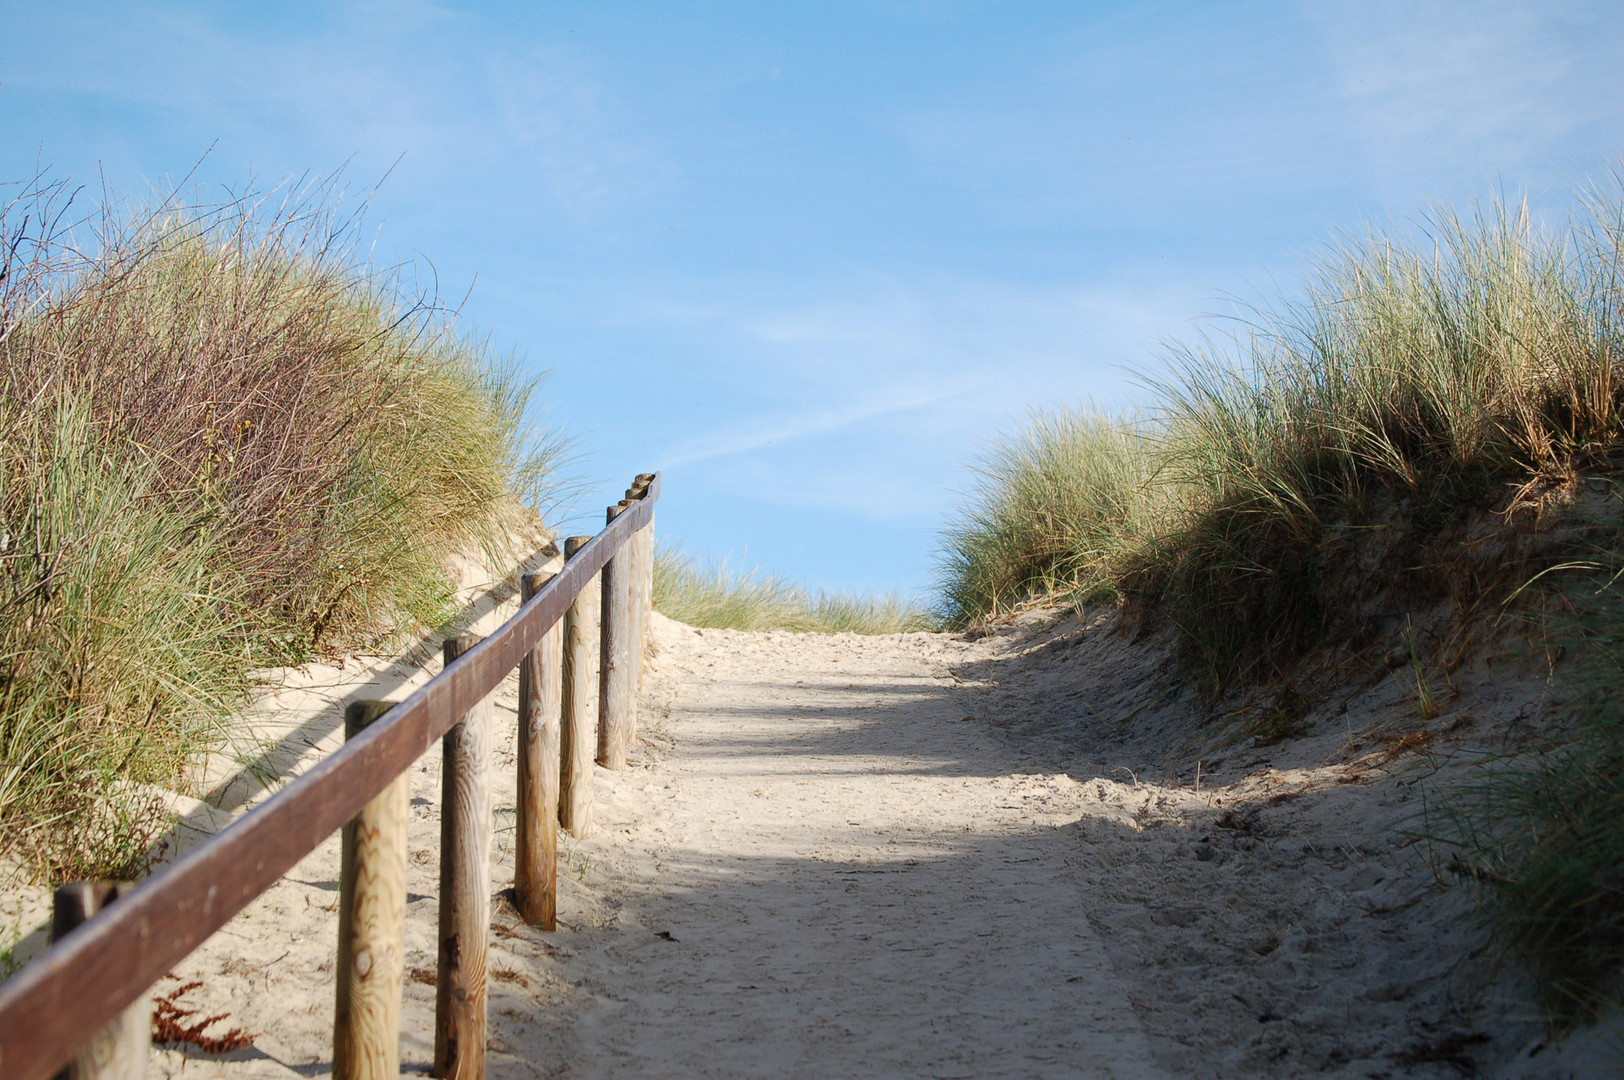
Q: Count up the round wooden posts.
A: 10